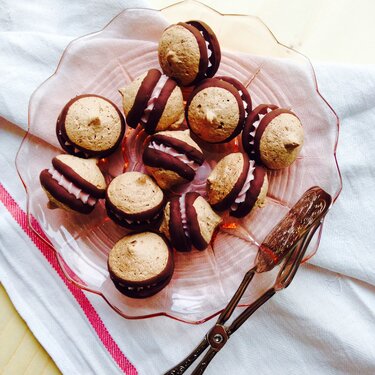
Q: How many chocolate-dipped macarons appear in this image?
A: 11